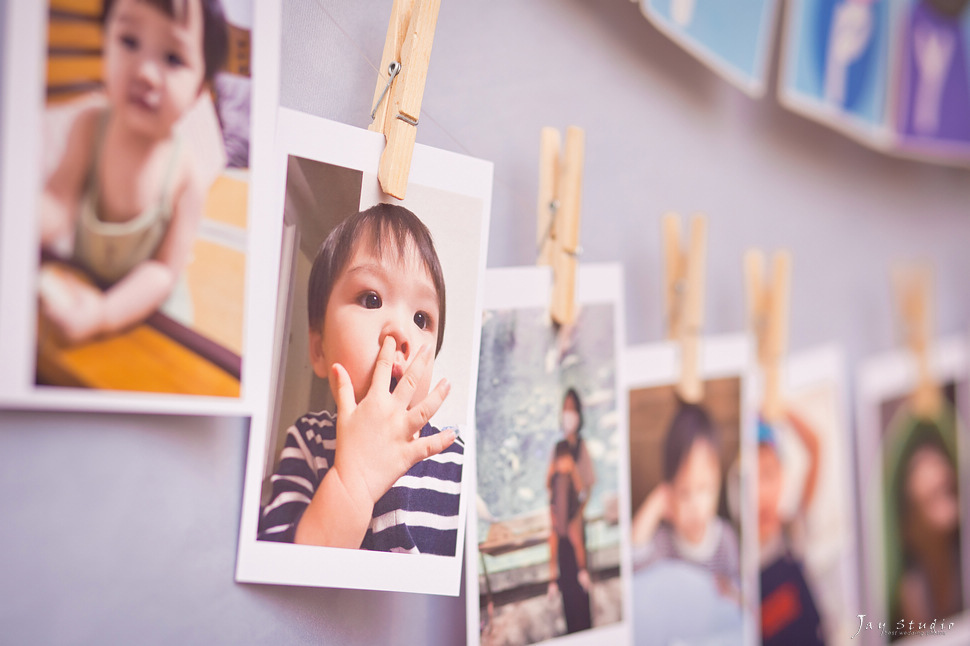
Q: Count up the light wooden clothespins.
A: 5